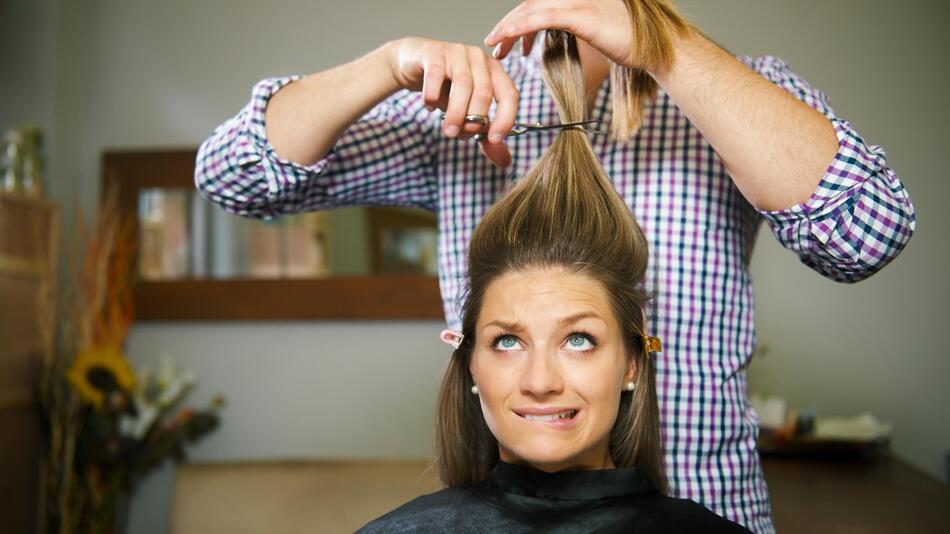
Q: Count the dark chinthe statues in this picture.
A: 0